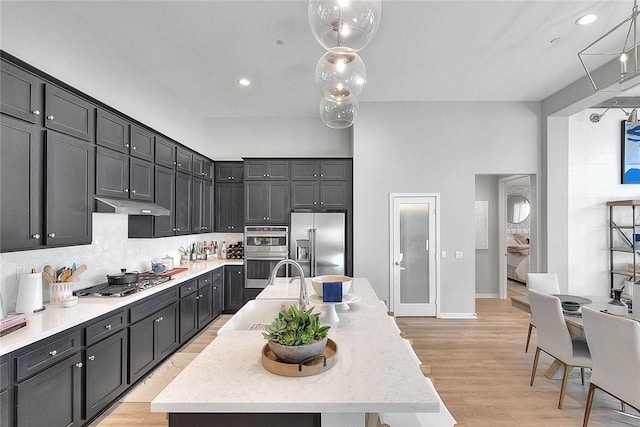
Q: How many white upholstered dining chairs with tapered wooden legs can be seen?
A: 3